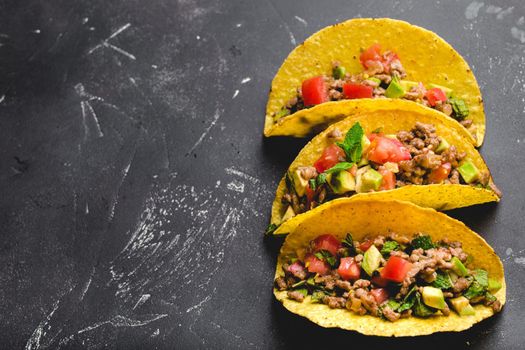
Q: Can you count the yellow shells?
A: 3